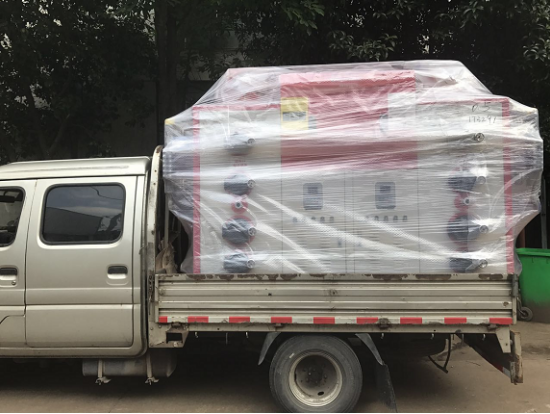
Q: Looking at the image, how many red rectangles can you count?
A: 9